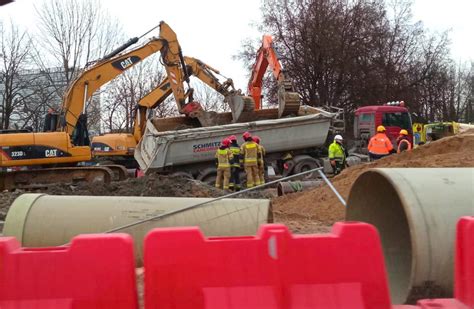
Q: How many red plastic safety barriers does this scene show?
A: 3